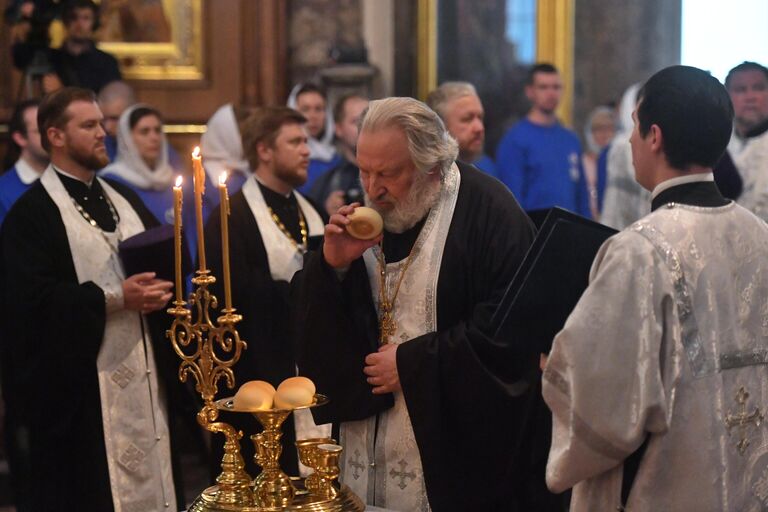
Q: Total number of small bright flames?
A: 3